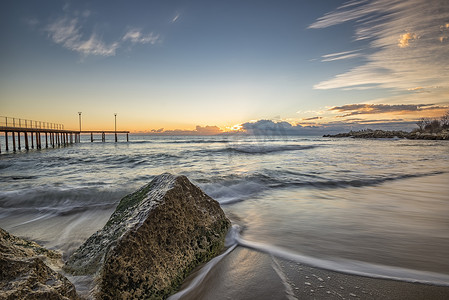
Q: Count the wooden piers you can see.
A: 1